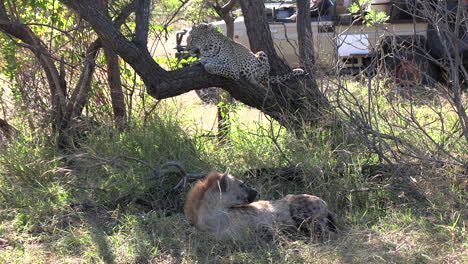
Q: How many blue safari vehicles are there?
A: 0